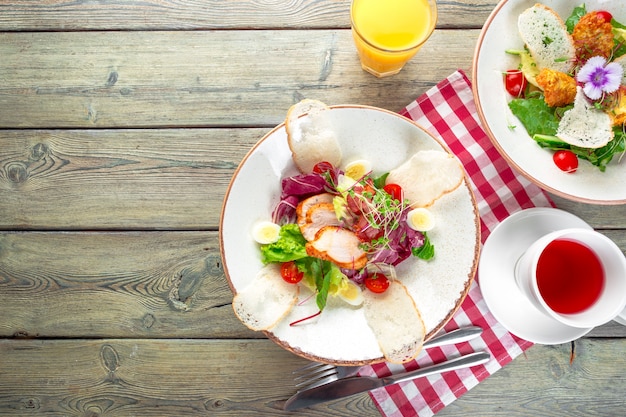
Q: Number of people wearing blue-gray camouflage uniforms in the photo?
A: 0